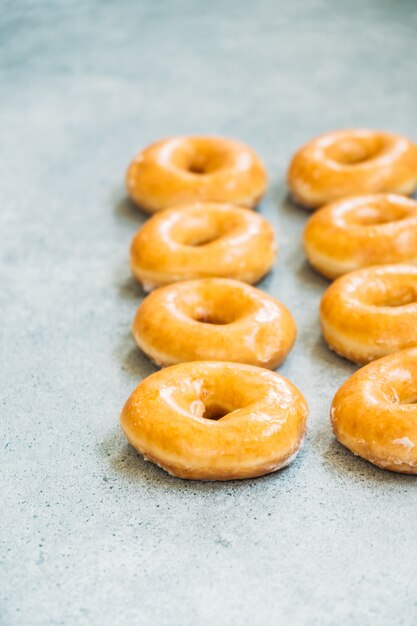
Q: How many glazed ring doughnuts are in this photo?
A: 8